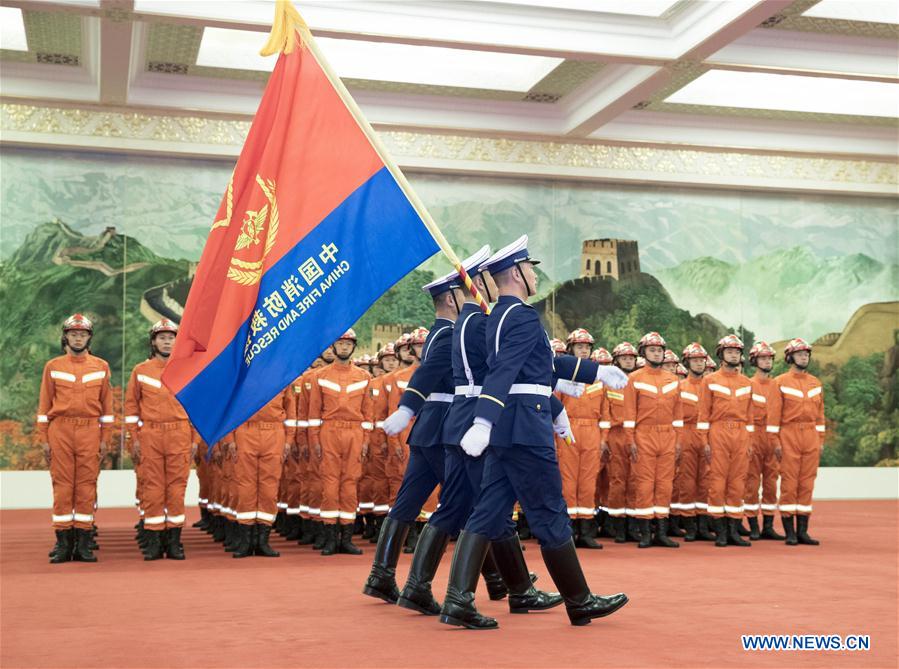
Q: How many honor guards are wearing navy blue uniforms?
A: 3